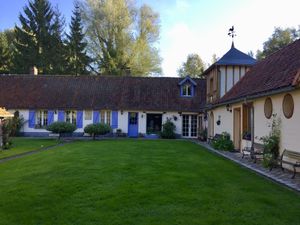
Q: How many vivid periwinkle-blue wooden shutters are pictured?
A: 6